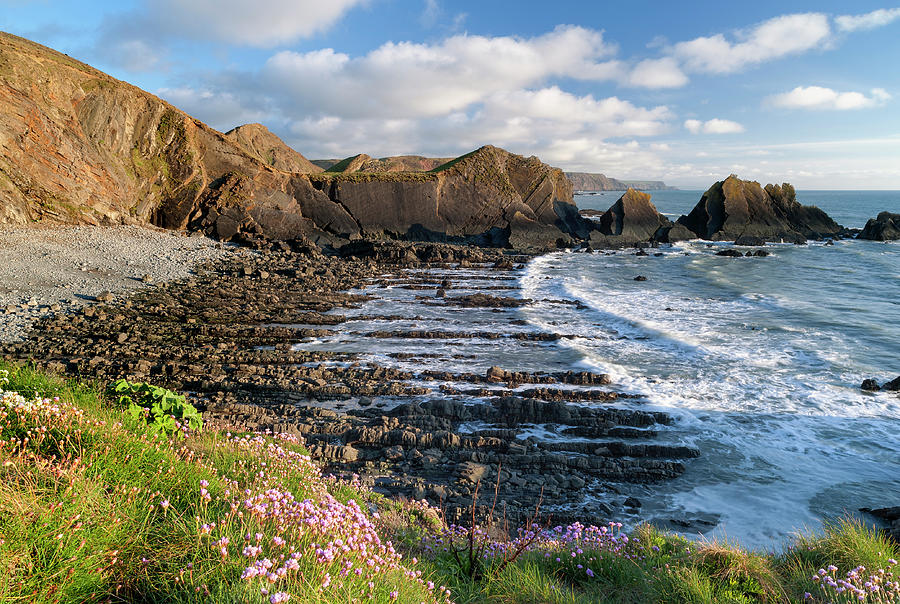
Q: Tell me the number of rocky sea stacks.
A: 3